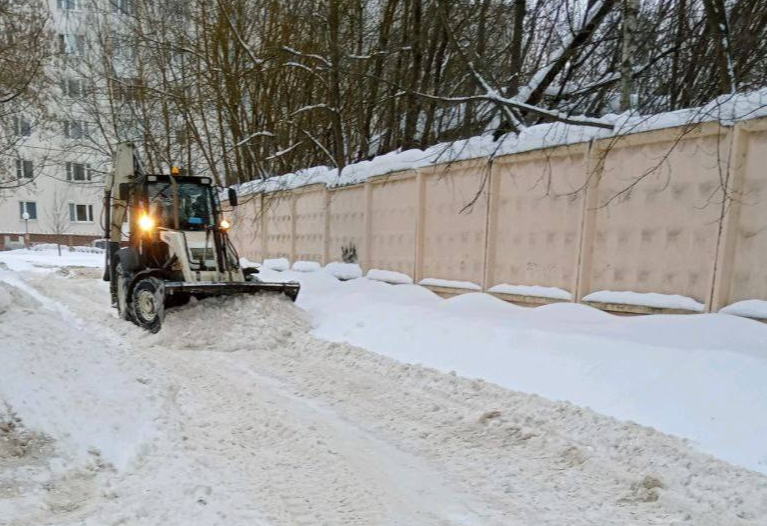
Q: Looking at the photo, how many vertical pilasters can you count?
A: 8